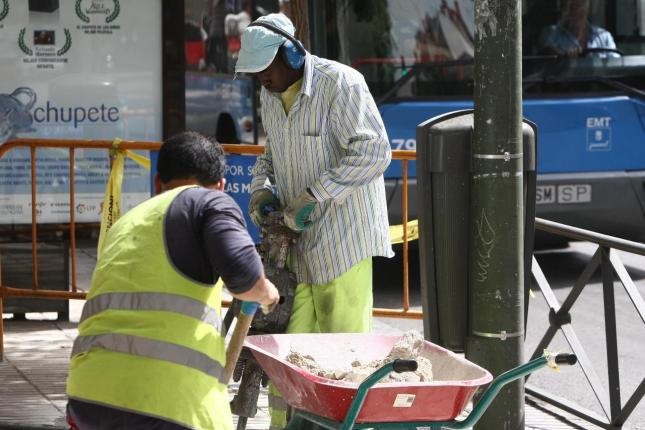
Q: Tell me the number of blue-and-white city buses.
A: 1